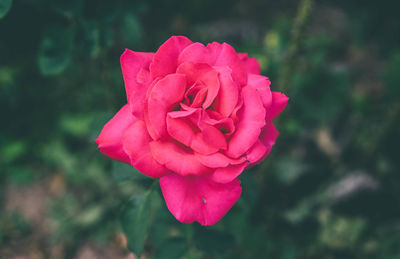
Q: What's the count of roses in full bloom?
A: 1